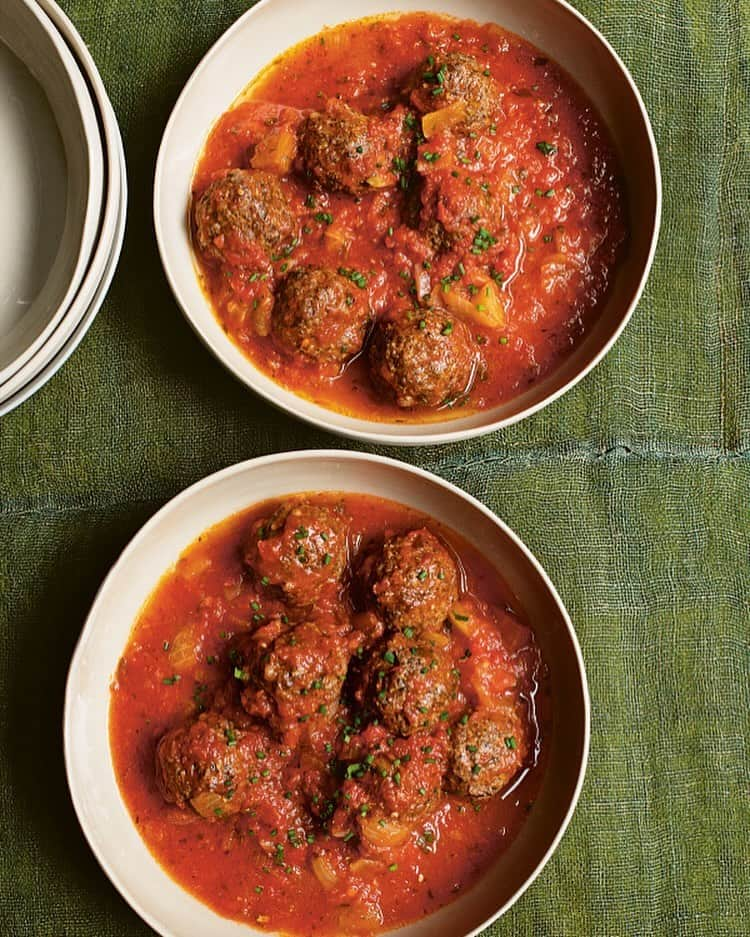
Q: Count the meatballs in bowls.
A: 13